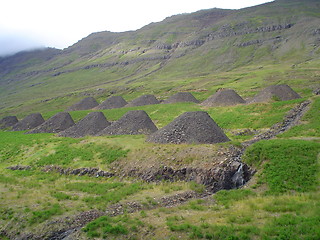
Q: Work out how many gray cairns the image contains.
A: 12